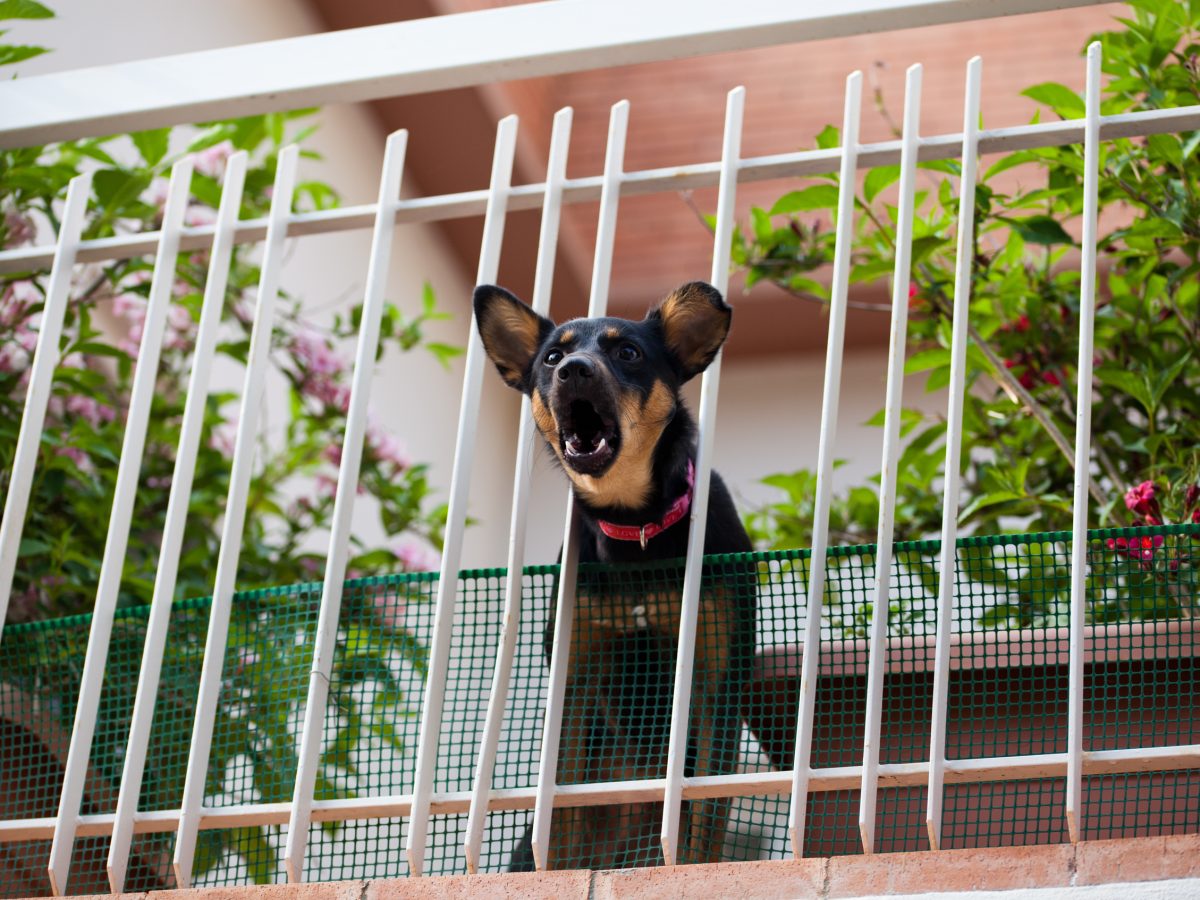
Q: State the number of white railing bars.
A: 13